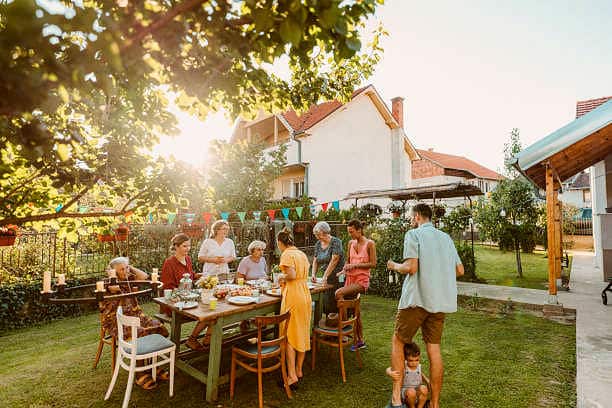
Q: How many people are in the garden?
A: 9